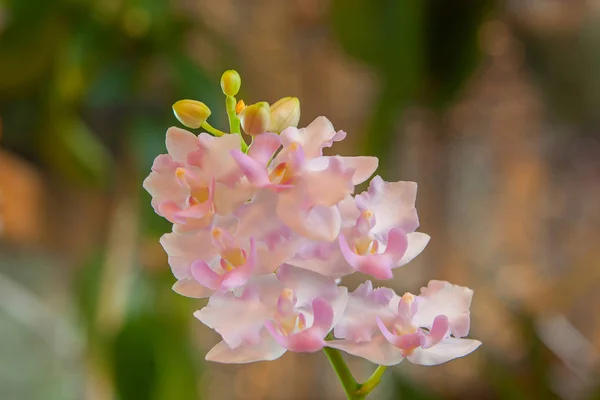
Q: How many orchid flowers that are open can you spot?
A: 6